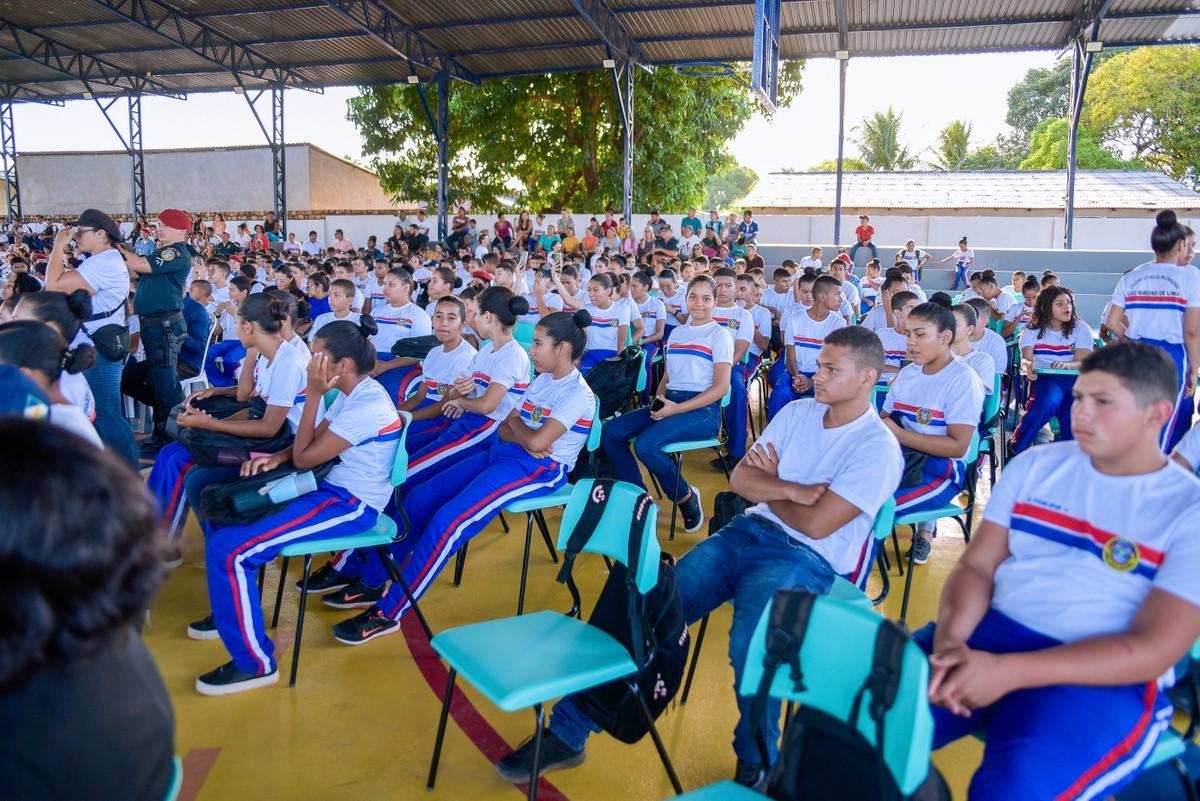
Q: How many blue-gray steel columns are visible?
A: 7